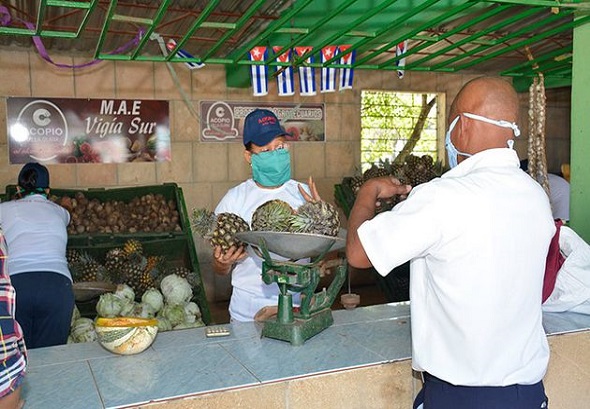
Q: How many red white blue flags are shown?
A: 7